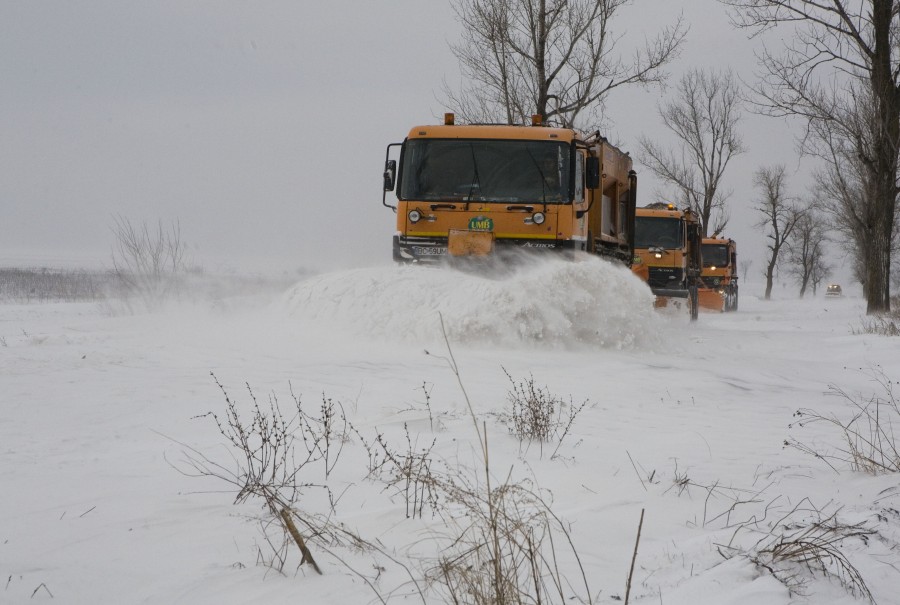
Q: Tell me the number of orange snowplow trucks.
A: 3